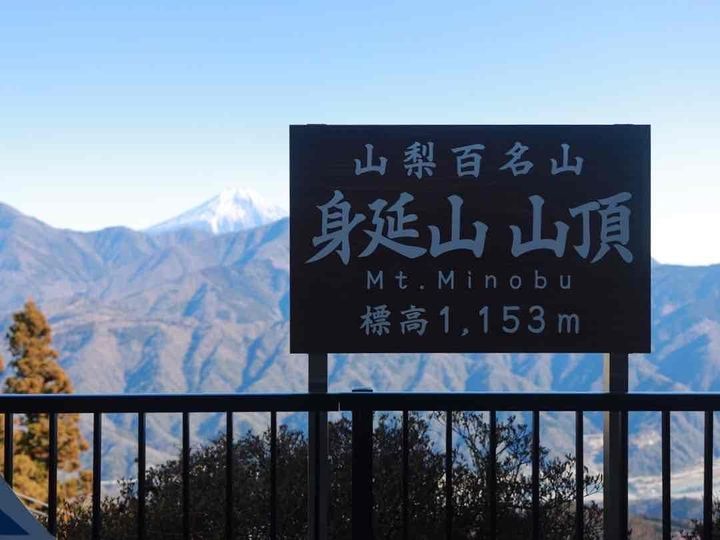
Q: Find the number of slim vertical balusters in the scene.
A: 14